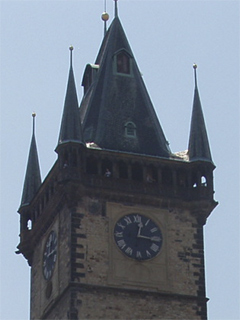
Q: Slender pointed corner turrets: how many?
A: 3